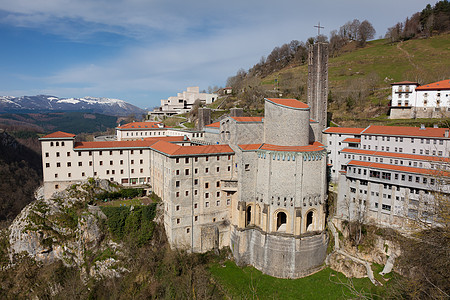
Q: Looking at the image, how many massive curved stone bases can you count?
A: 1